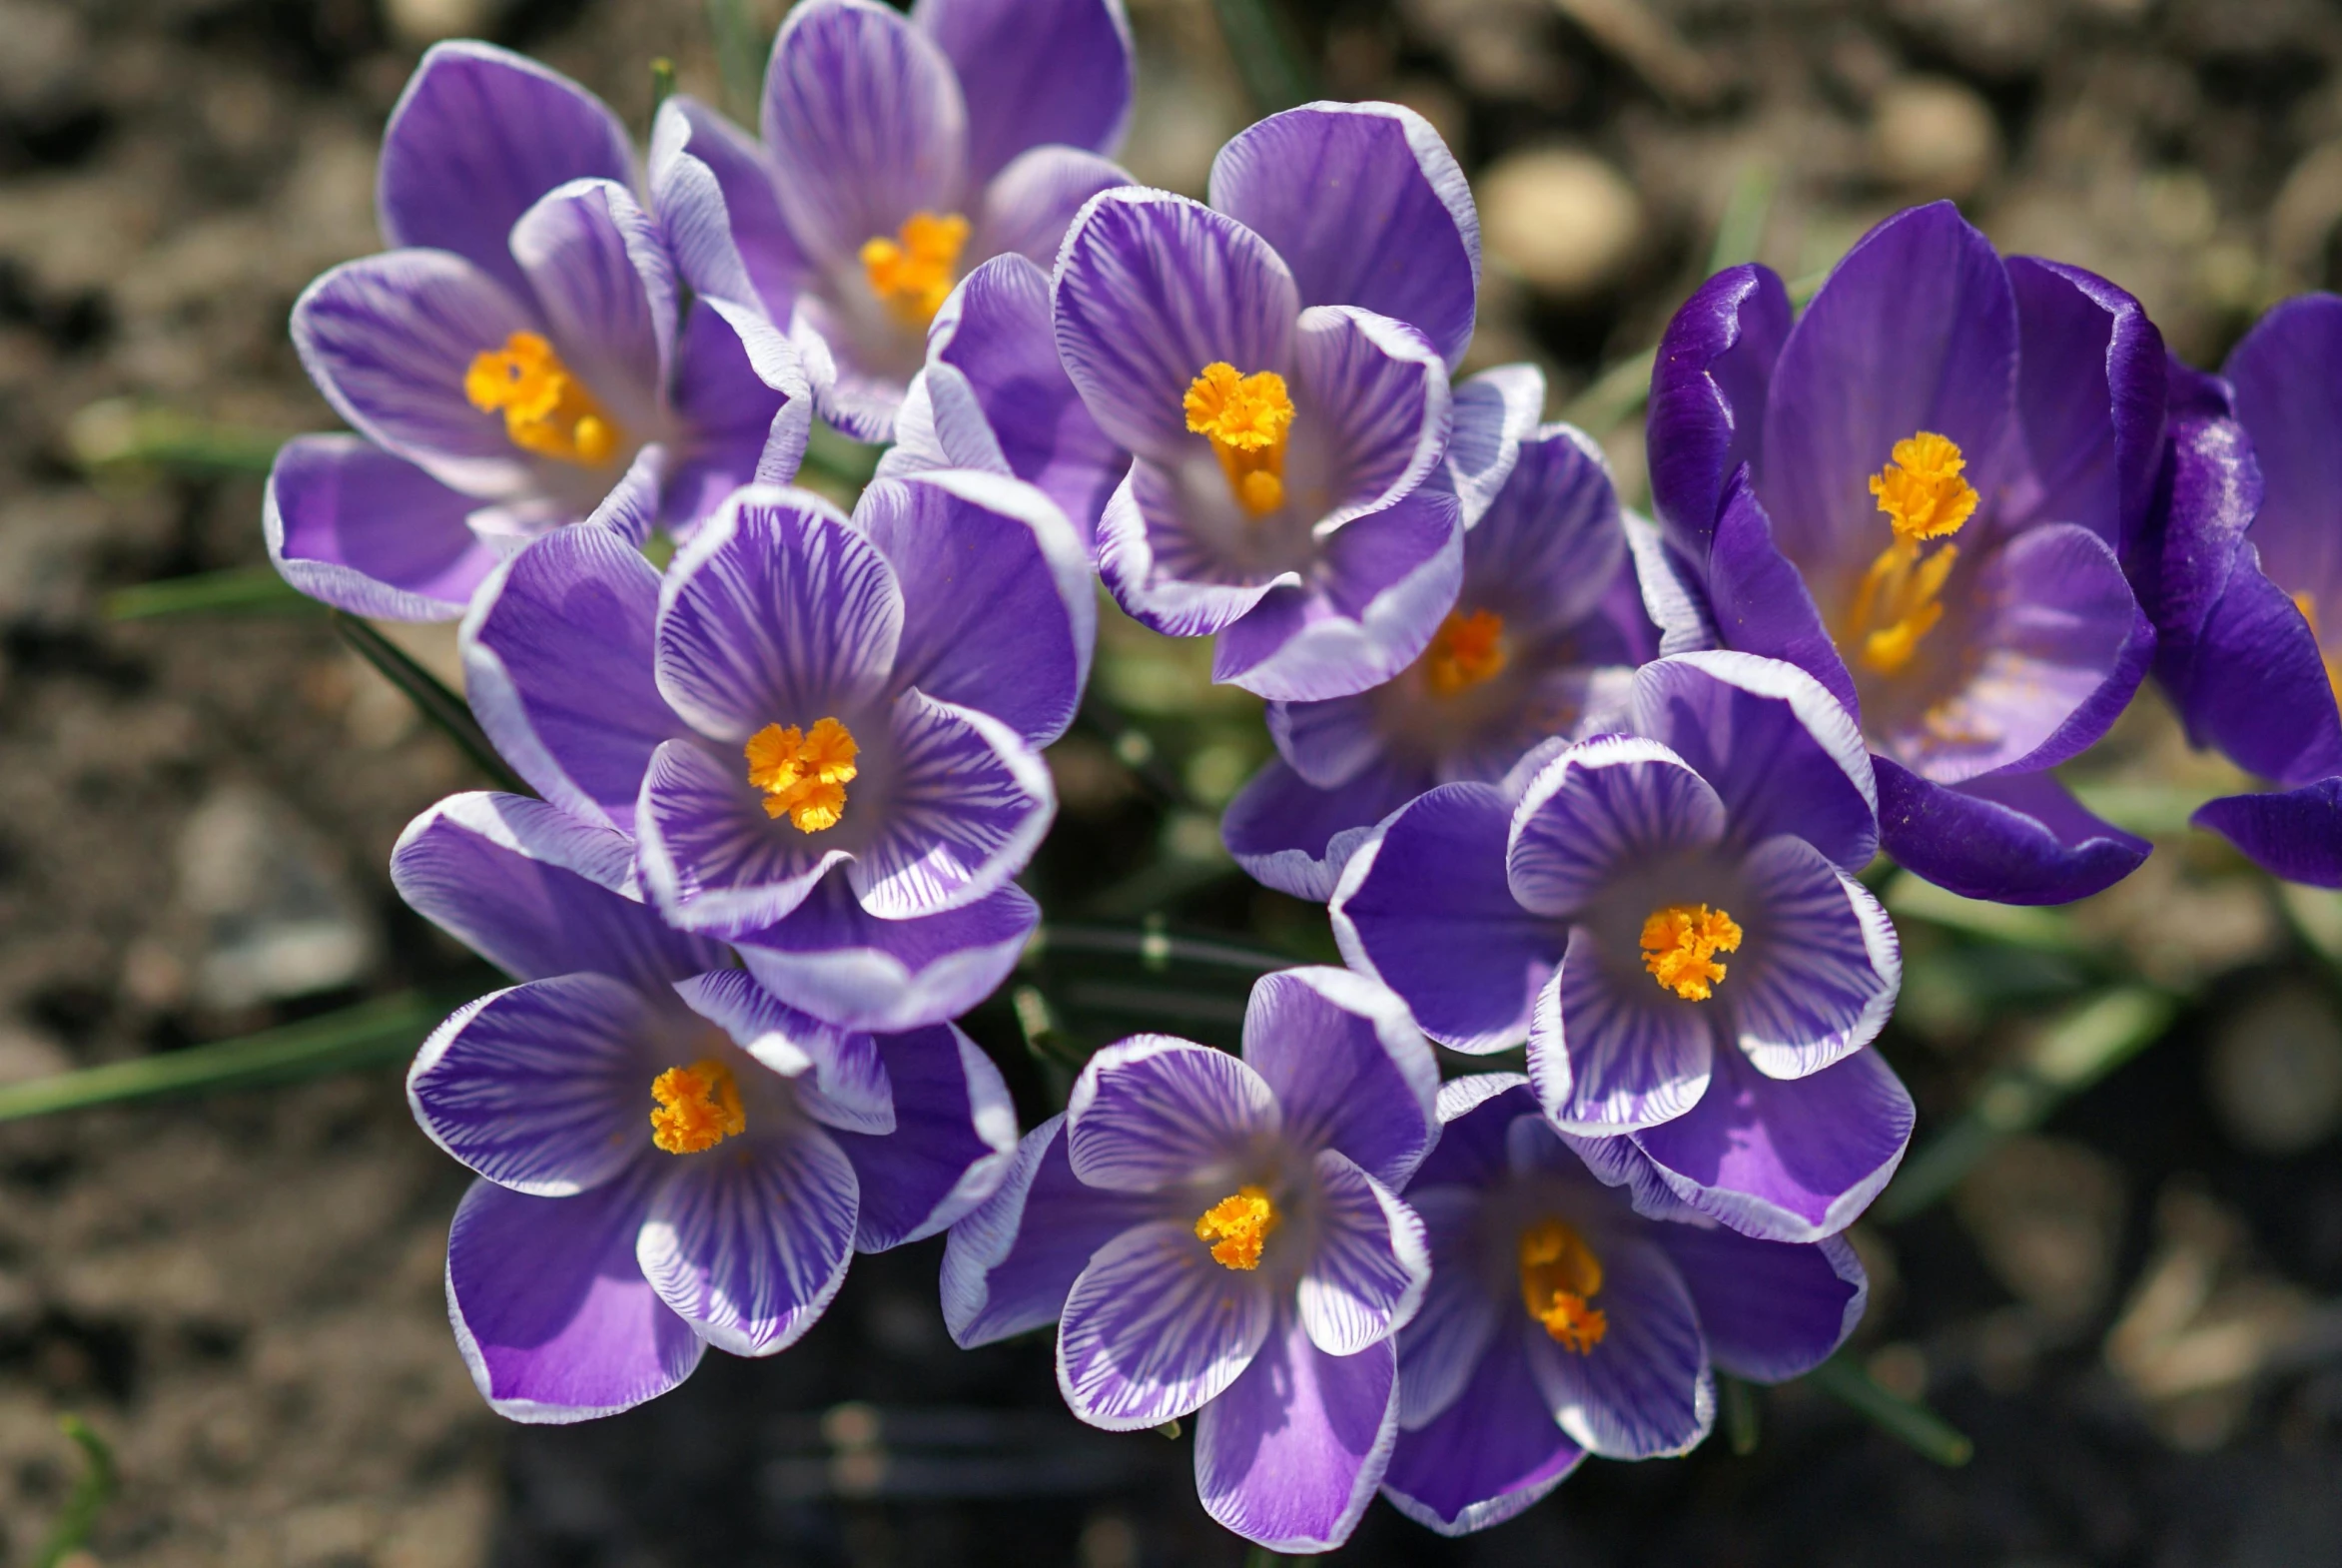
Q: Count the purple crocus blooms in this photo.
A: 11